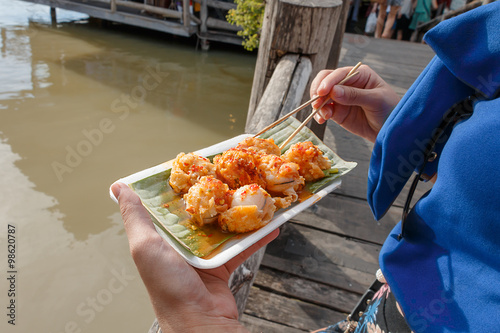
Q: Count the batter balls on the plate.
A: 7